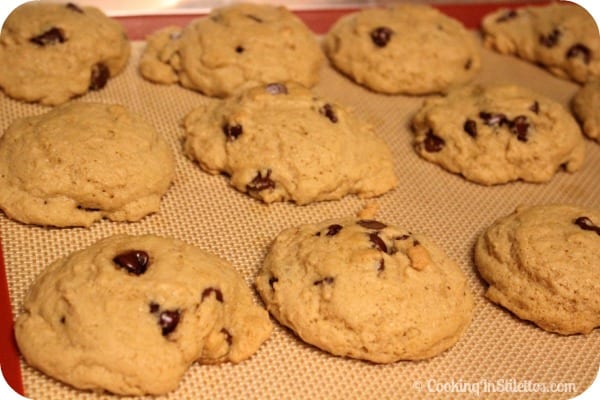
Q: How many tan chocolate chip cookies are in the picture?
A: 11